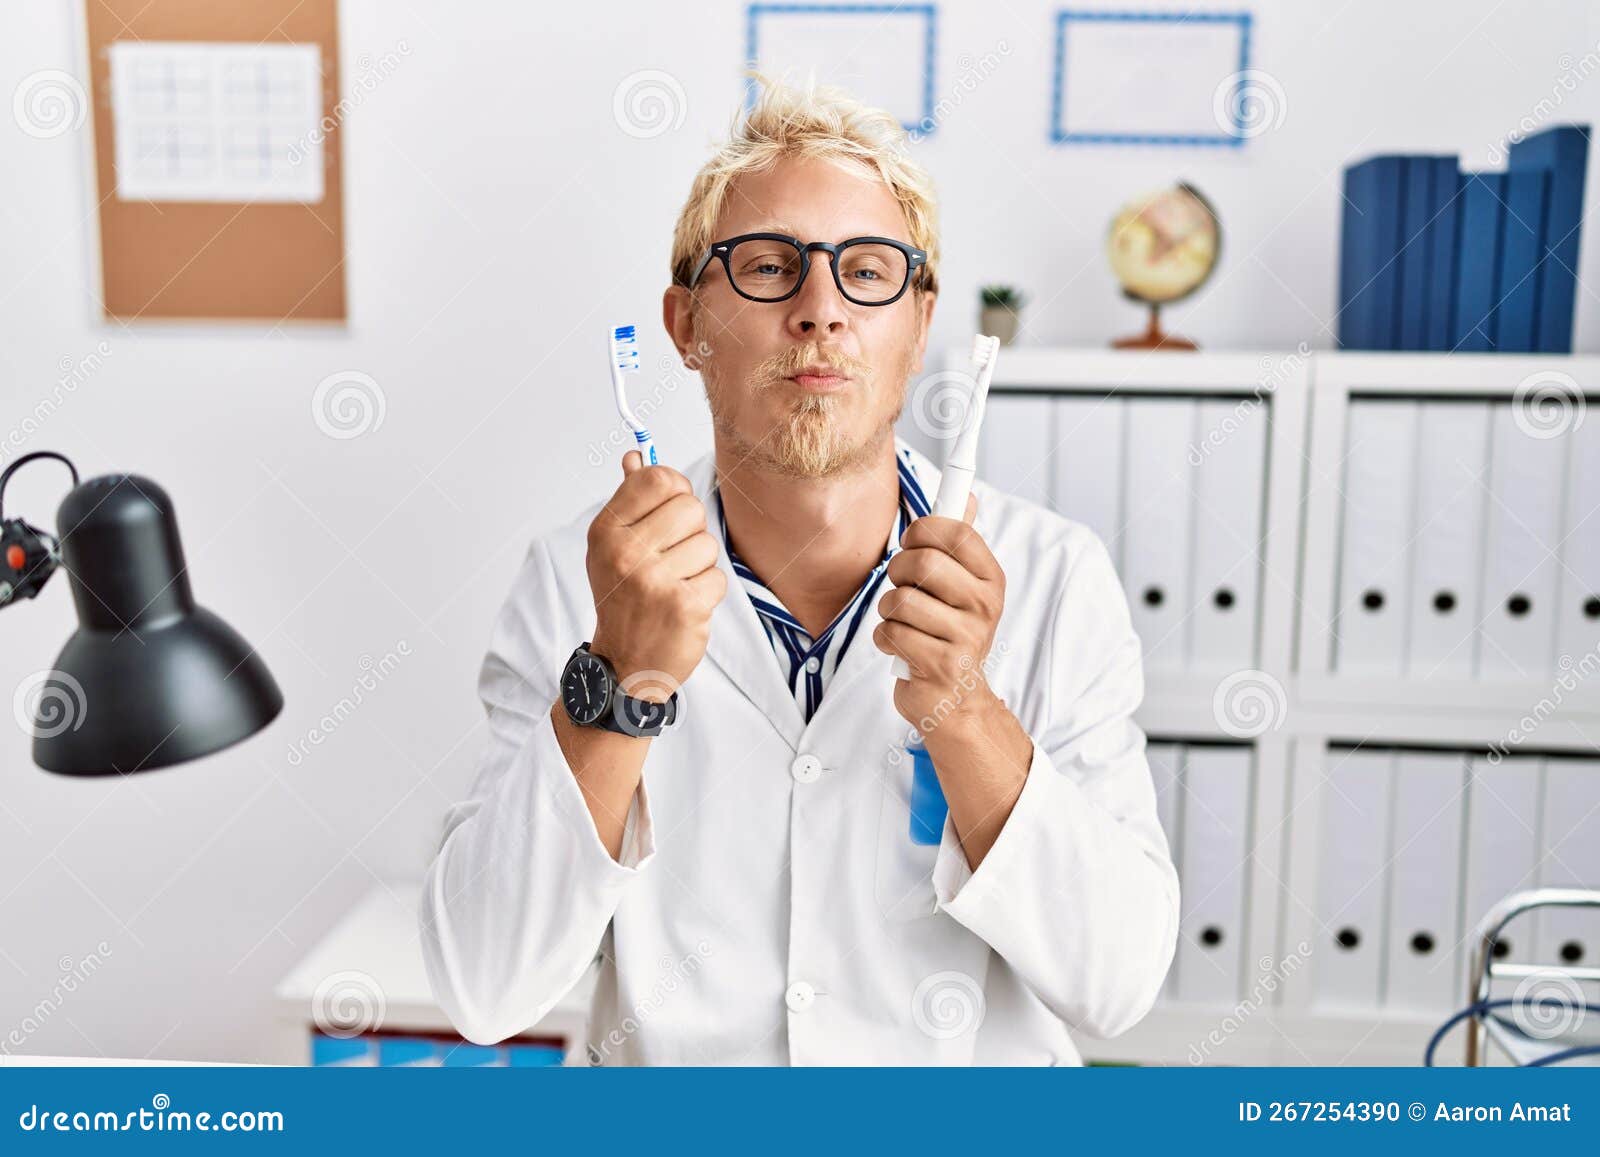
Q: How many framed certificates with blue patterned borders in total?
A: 2